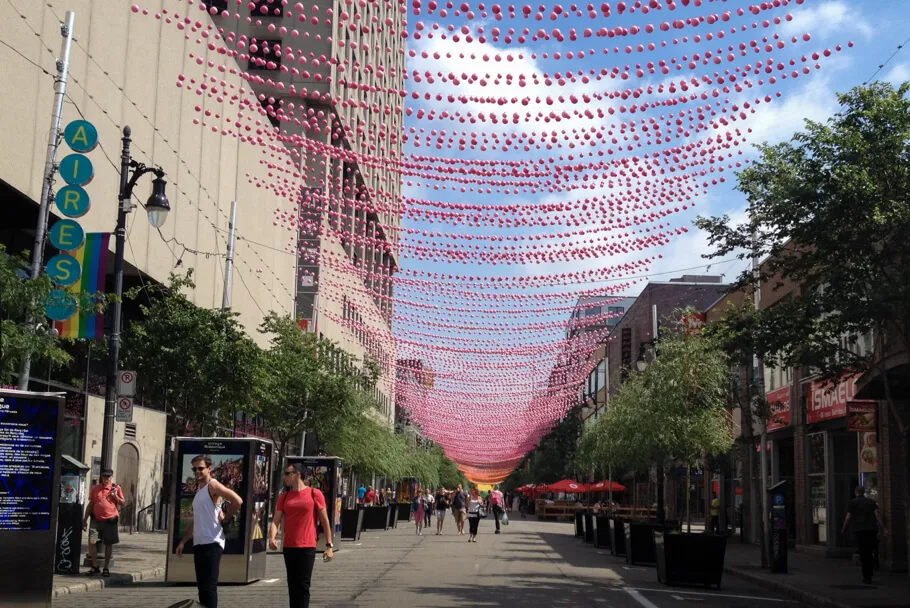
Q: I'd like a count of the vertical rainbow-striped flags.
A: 1